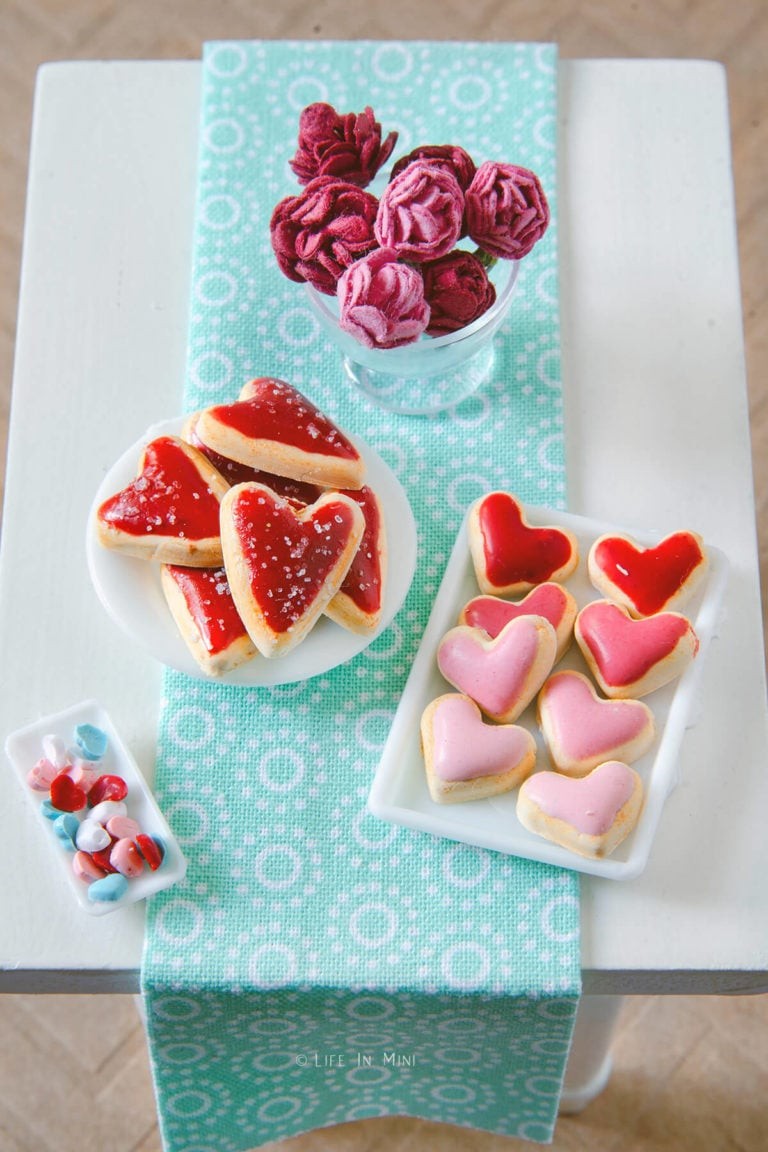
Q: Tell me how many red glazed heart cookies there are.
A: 8